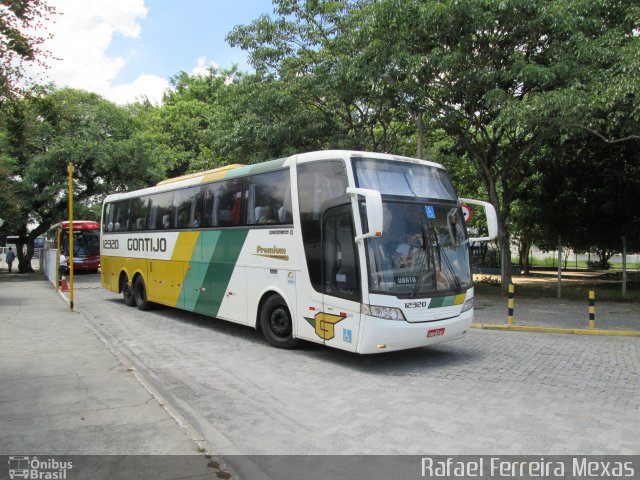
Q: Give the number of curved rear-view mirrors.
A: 2